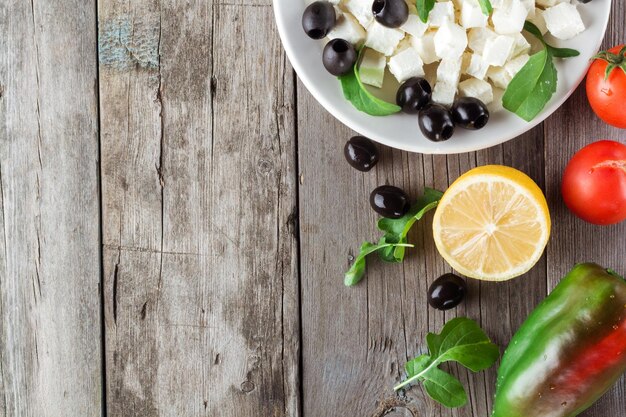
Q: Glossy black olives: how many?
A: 9